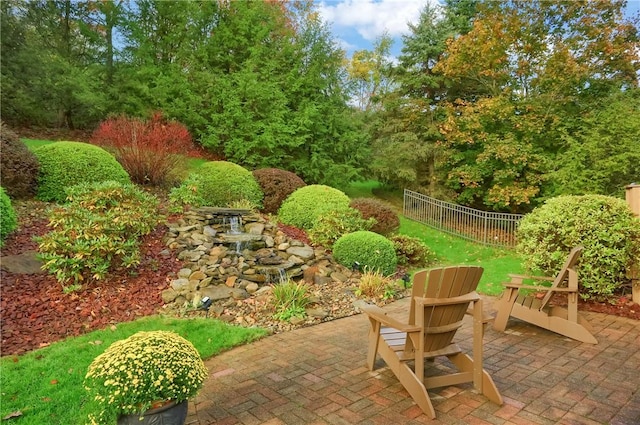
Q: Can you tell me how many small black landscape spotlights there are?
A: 3